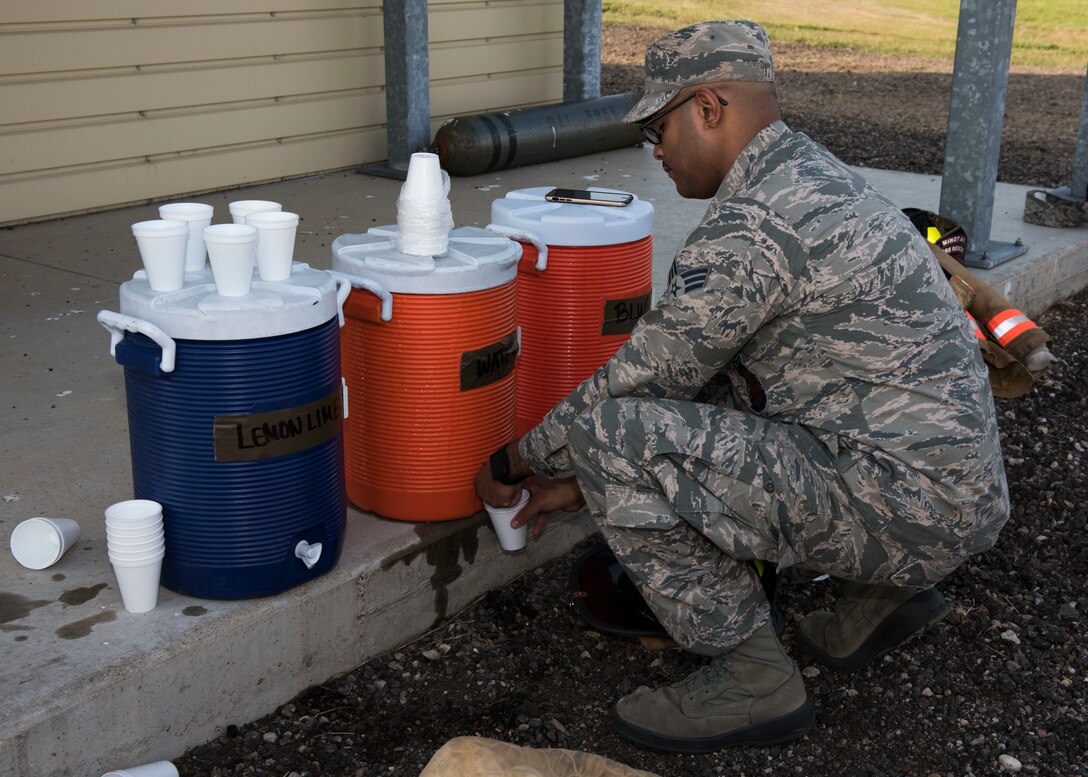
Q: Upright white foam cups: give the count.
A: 12